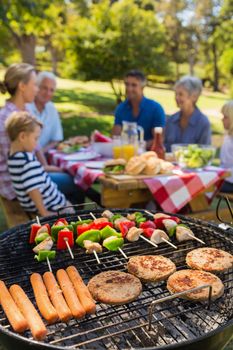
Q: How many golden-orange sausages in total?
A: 6